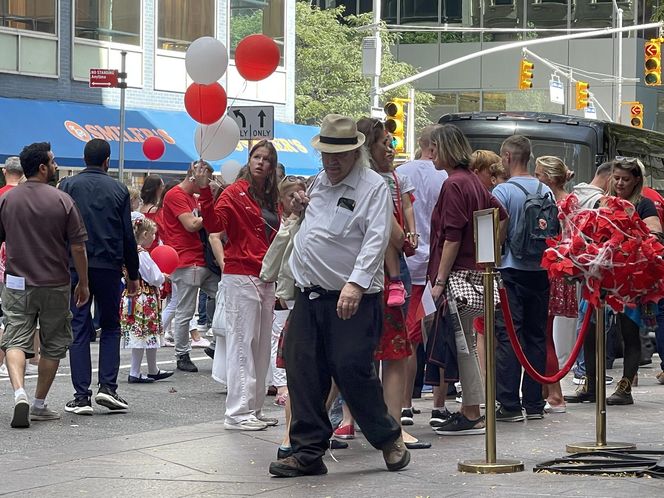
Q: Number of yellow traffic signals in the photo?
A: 5